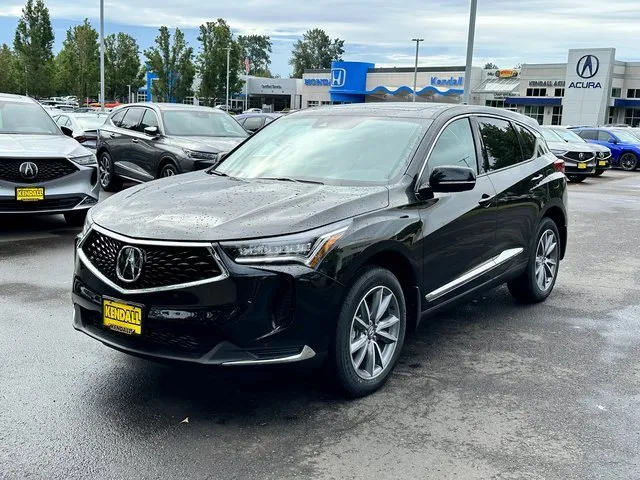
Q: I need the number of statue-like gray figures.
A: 0